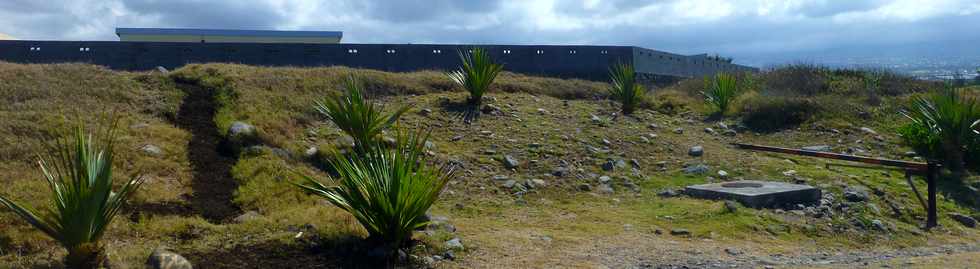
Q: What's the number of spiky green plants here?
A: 7